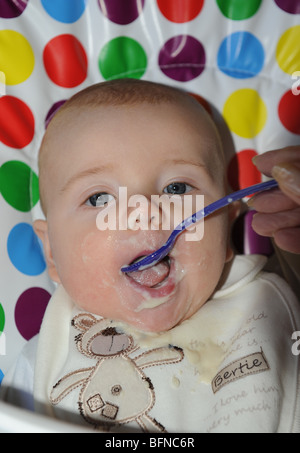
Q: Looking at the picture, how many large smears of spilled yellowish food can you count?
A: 1